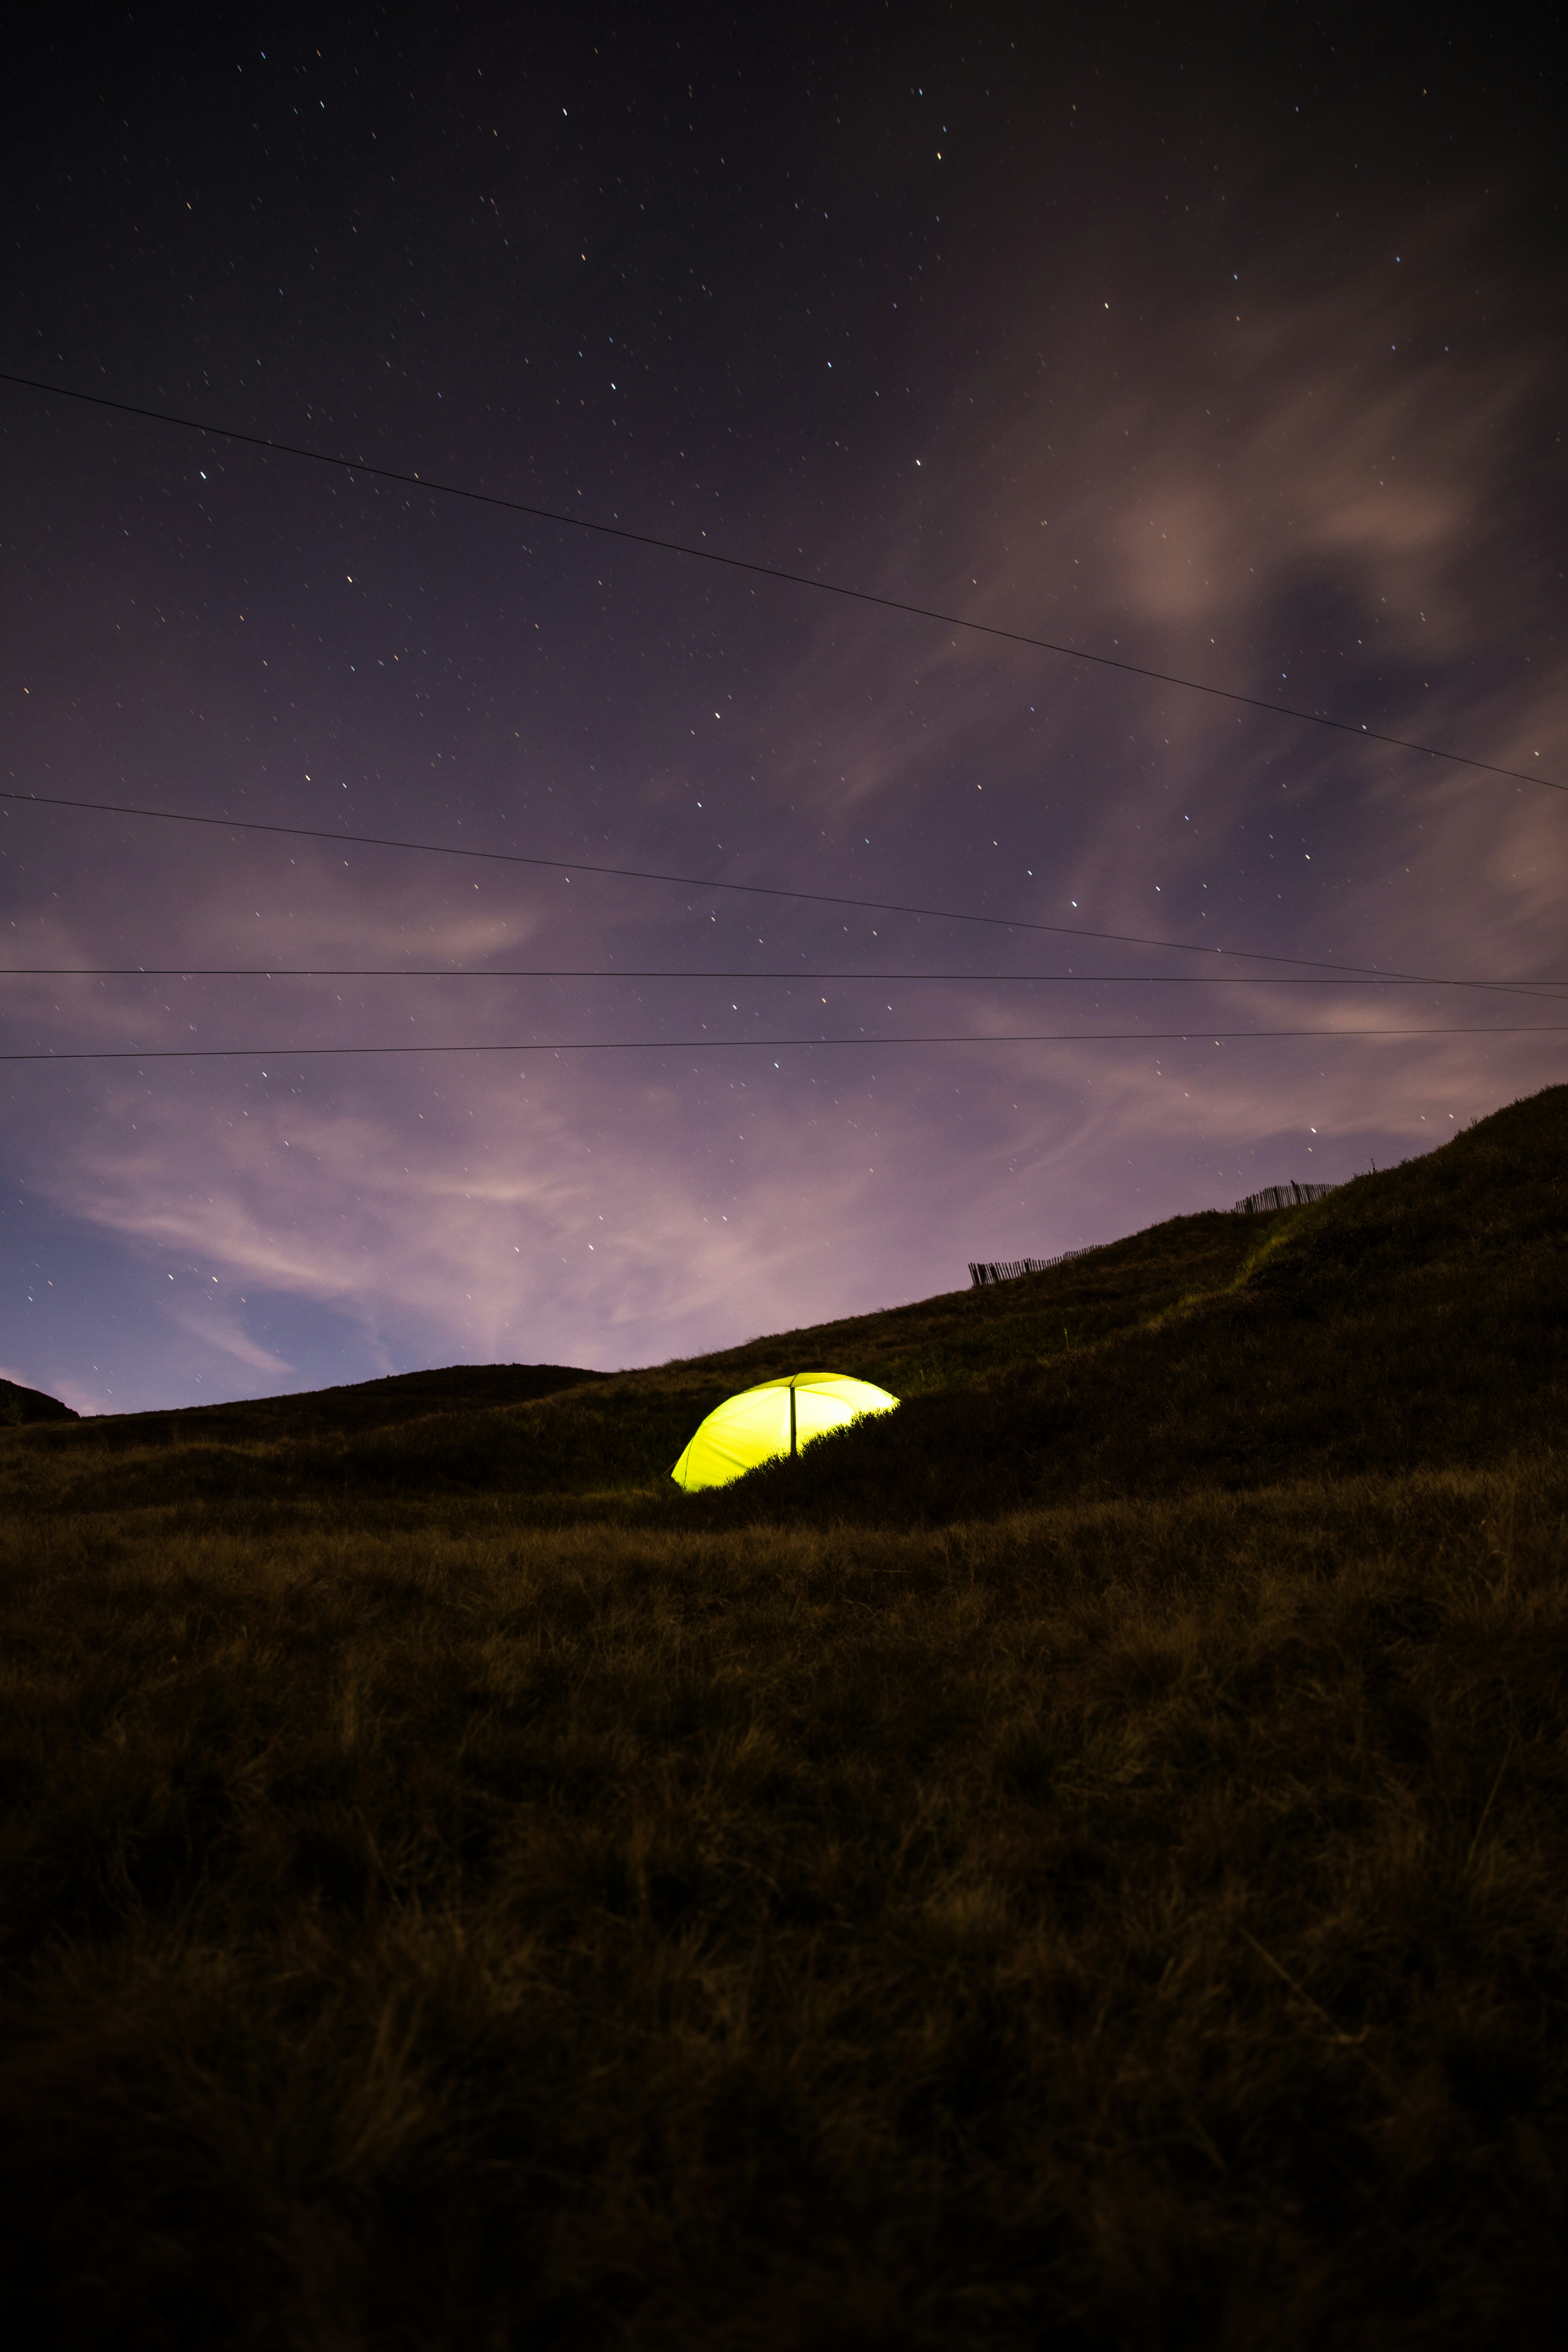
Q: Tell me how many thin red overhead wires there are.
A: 0